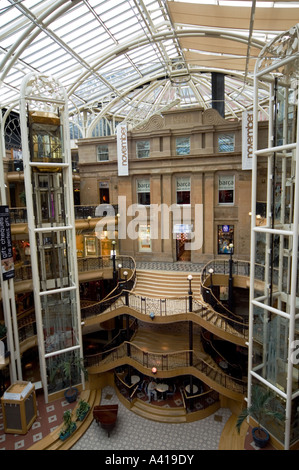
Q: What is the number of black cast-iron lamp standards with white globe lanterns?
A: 6